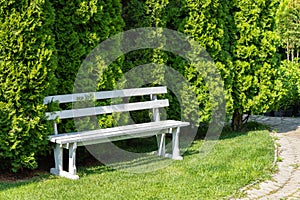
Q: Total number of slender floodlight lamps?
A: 0